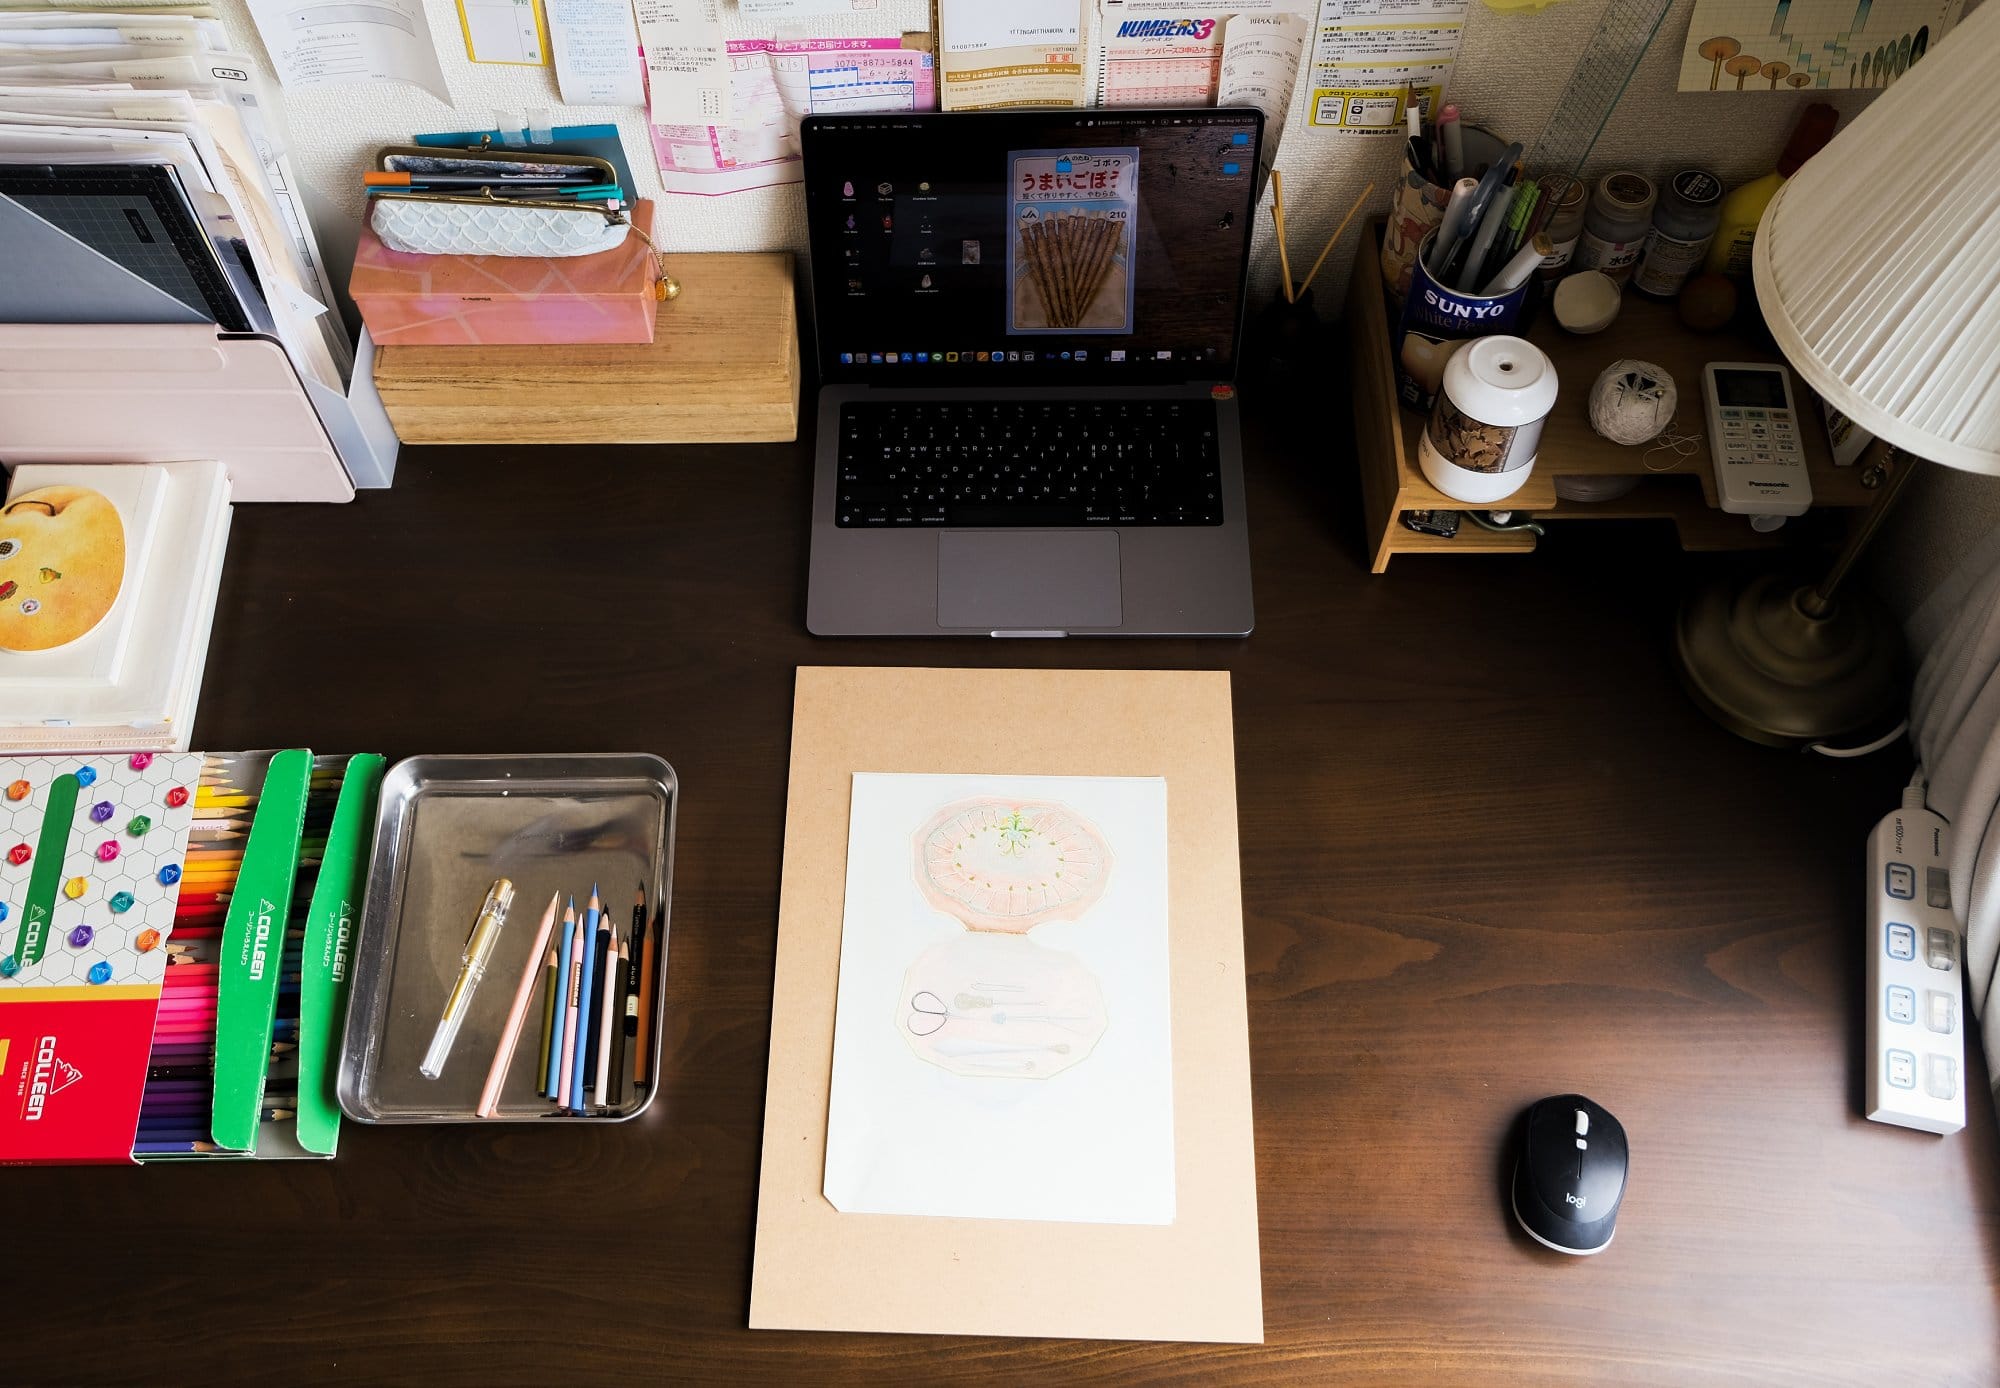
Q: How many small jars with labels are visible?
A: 3